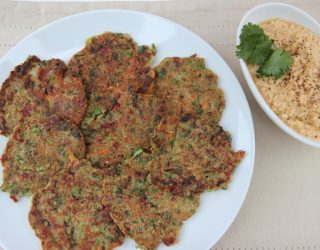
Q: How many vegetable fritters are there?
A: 8